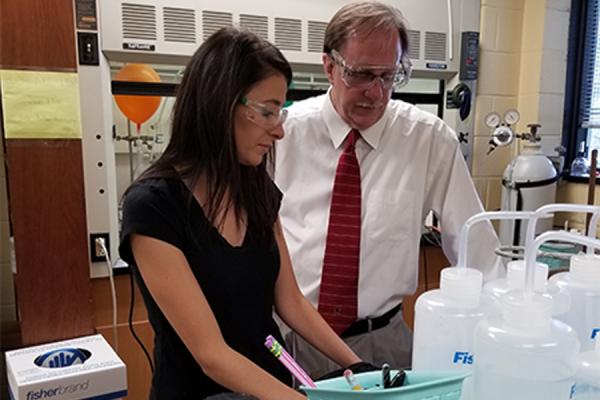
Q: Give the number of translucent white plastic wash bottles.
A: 5